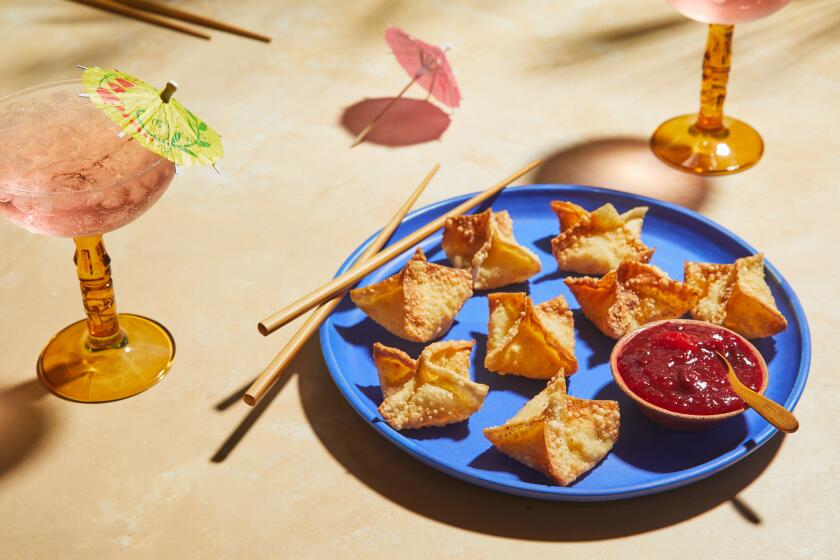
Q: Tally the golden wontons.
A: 8